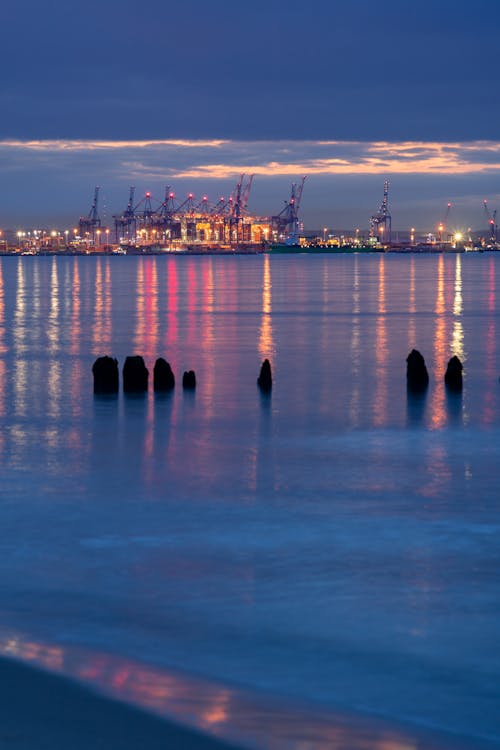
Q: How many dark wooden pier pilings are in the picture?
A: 7